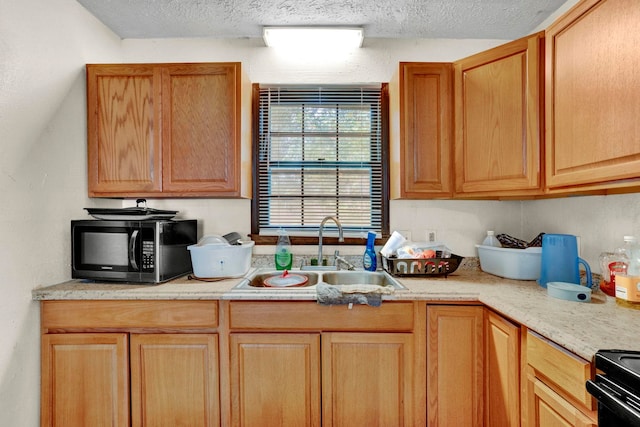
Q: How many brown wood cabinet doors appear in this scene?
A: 12